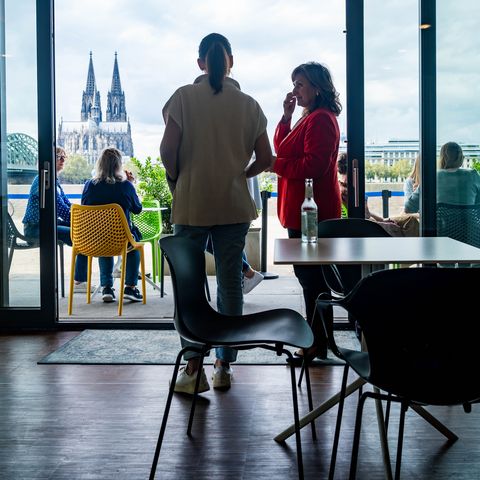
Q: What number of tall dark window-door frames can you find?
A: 3